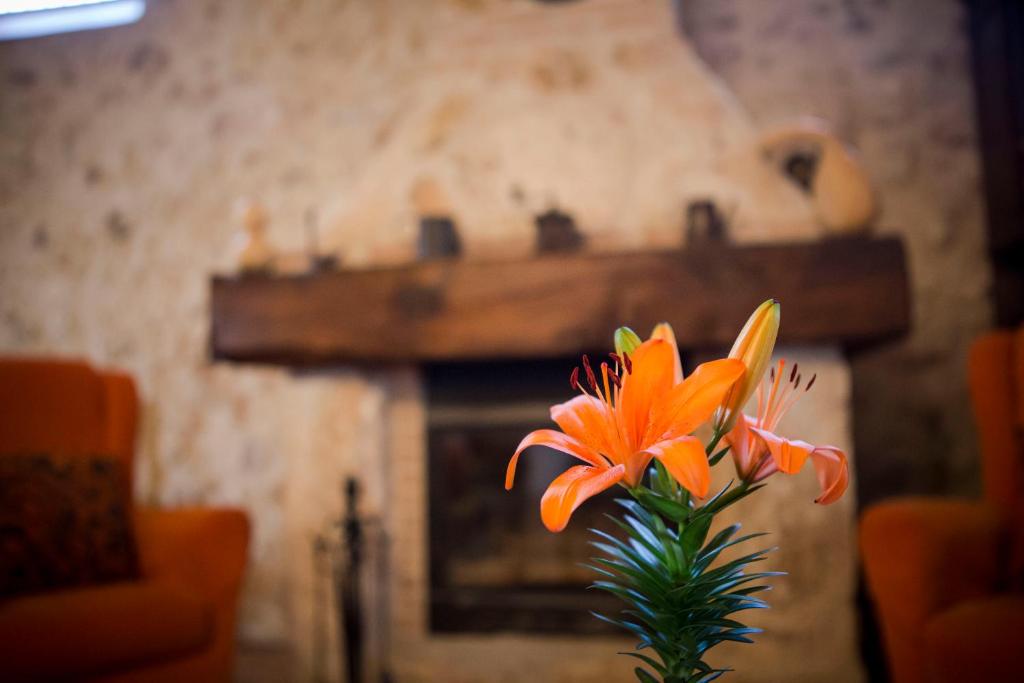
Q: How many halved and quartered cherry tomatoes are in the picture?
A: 0